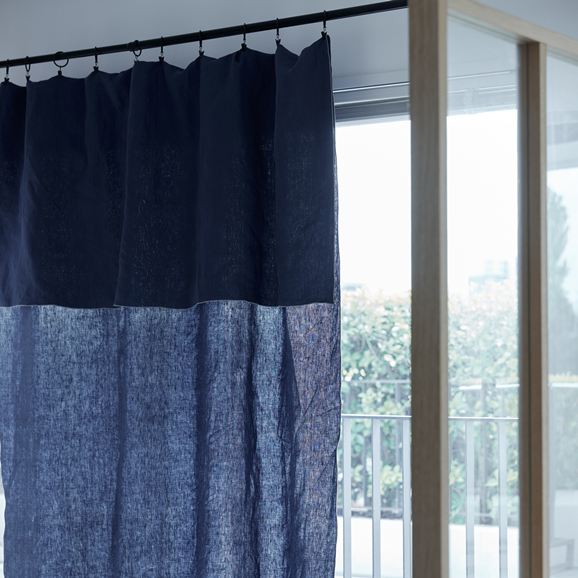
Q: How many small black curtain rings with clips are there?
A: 10